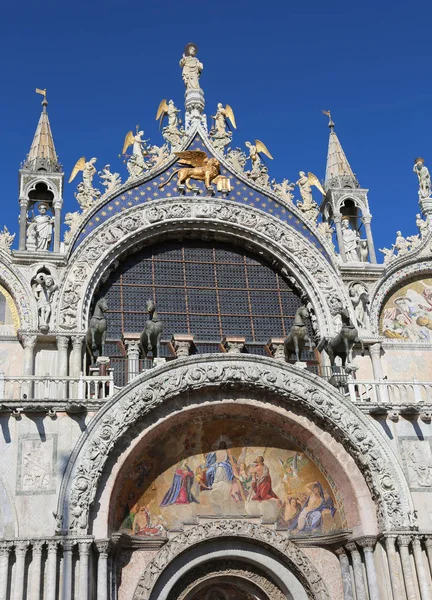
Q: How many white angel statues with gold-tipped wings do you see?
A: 6